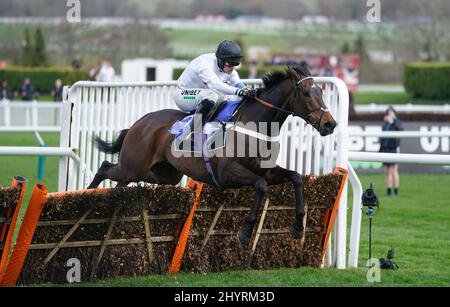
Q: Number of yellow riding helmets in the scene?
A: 0